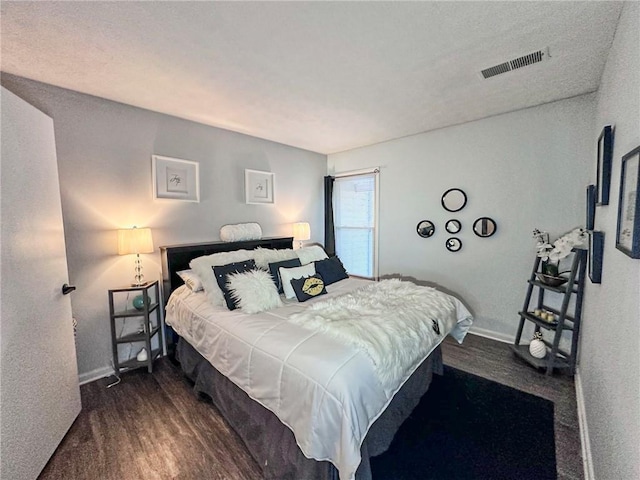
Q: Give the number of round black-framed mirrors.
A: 5